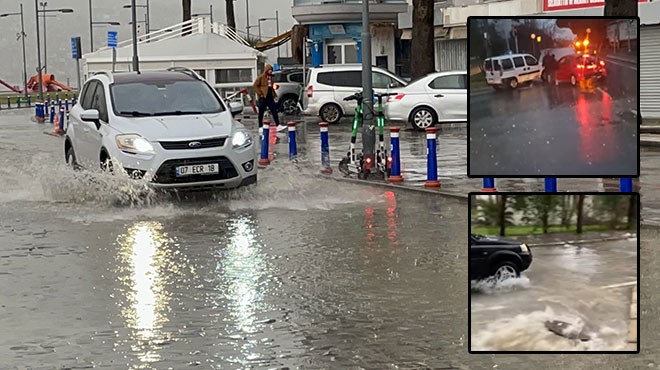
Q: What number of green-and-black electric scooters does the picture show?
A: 2